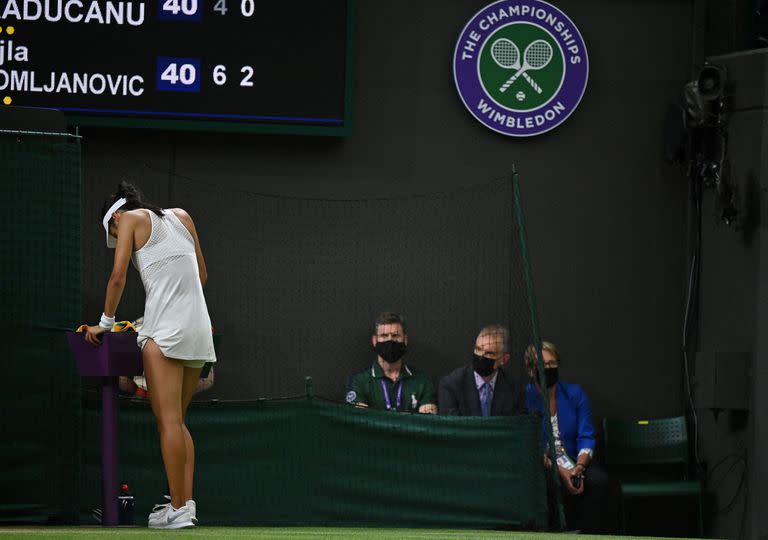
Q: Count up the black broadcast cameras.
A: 1